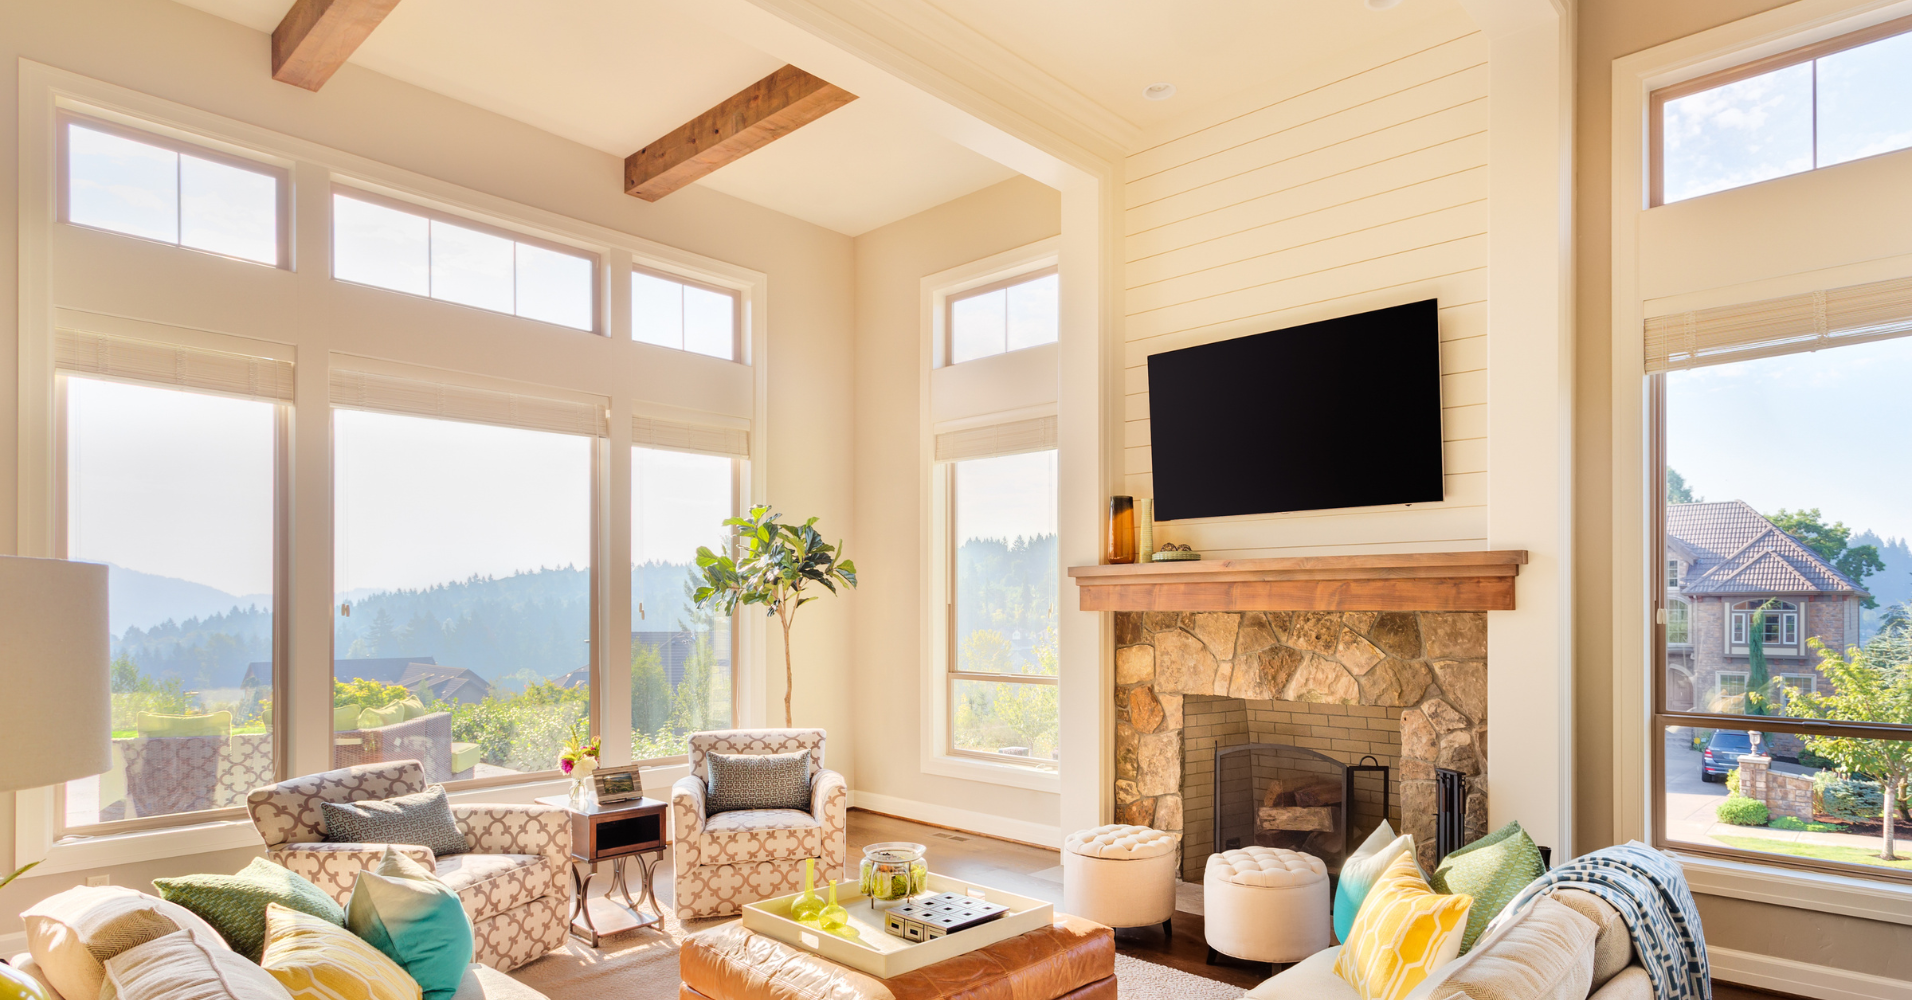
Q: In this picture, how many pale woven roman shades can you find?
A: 5